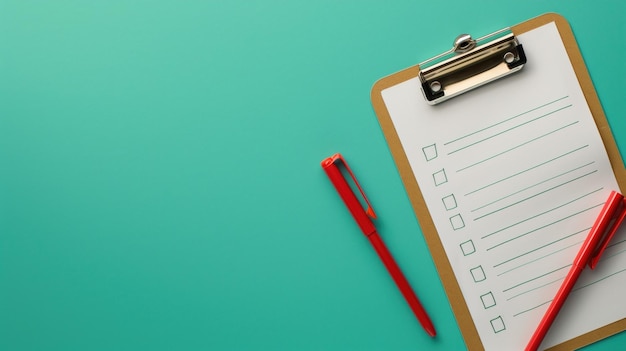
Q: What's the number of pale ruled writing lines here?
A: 13